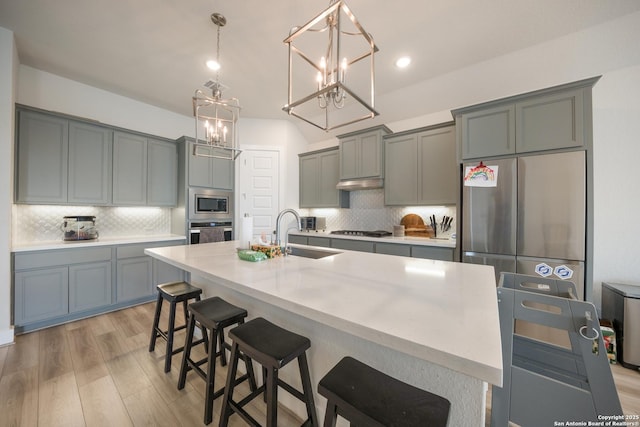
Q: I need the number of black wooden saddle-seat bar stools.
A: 4